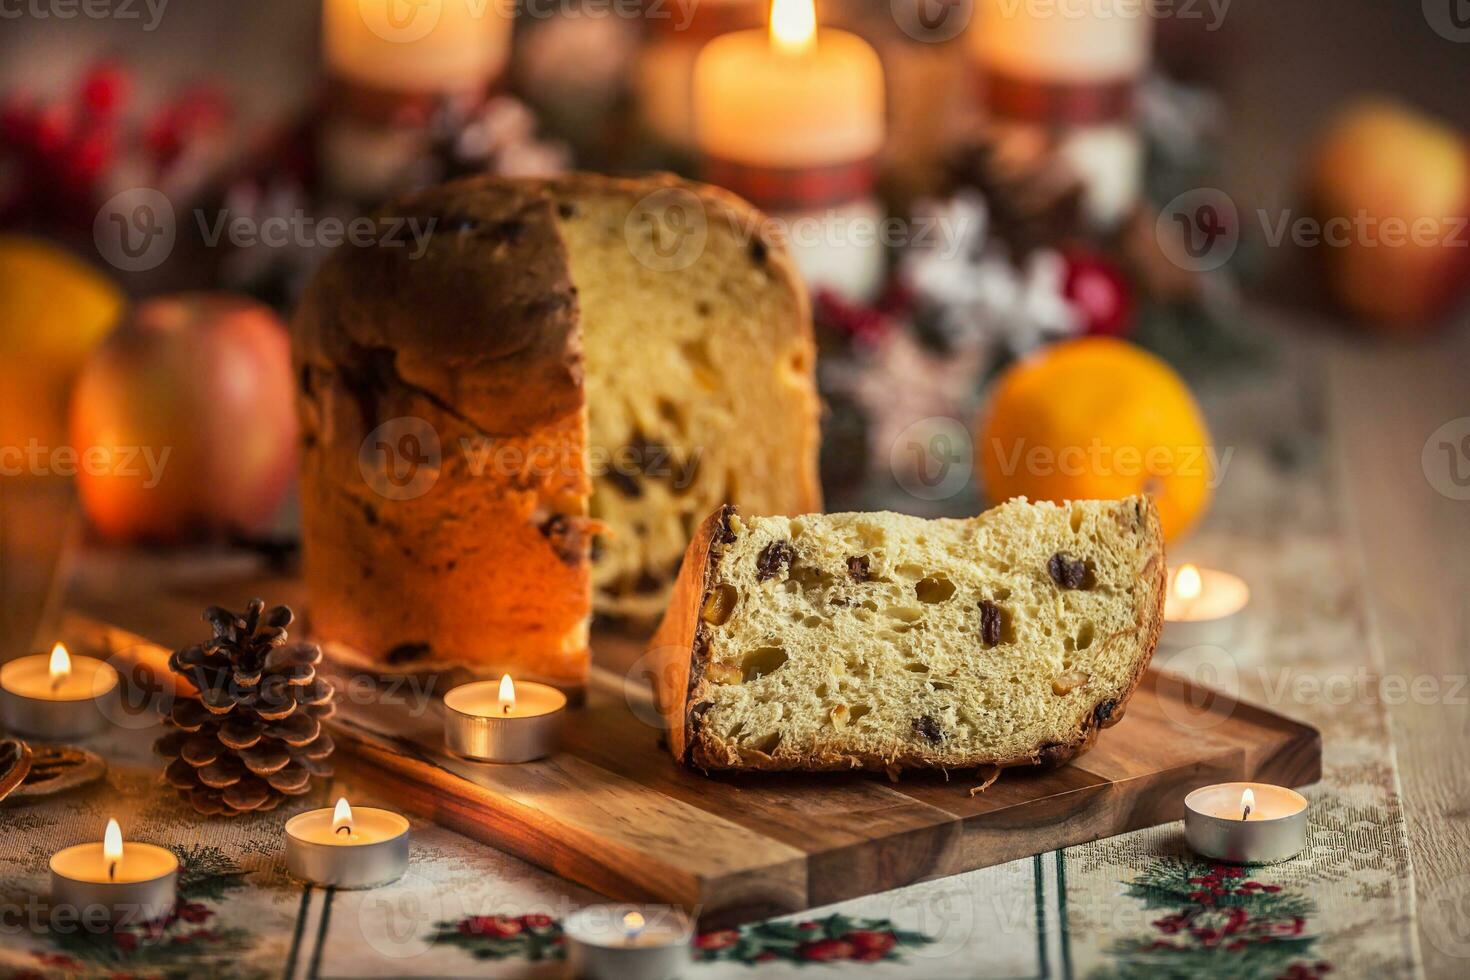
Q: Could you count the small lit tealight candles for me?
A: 7